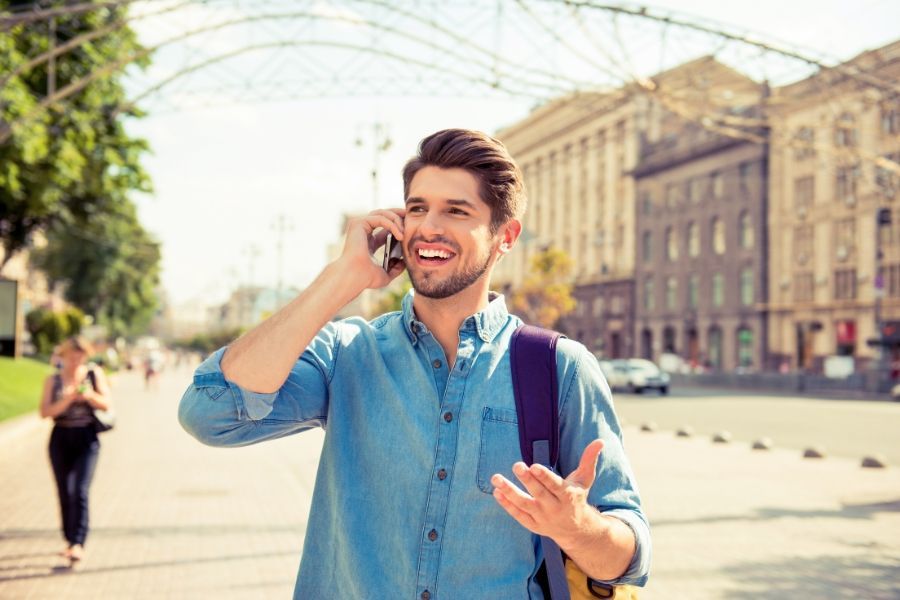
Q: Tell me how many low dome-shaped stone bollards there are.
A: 6